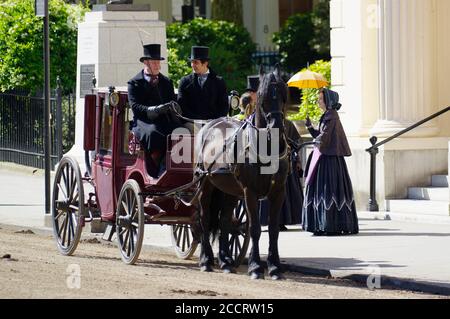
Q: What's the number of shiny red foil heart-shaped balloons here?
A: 0